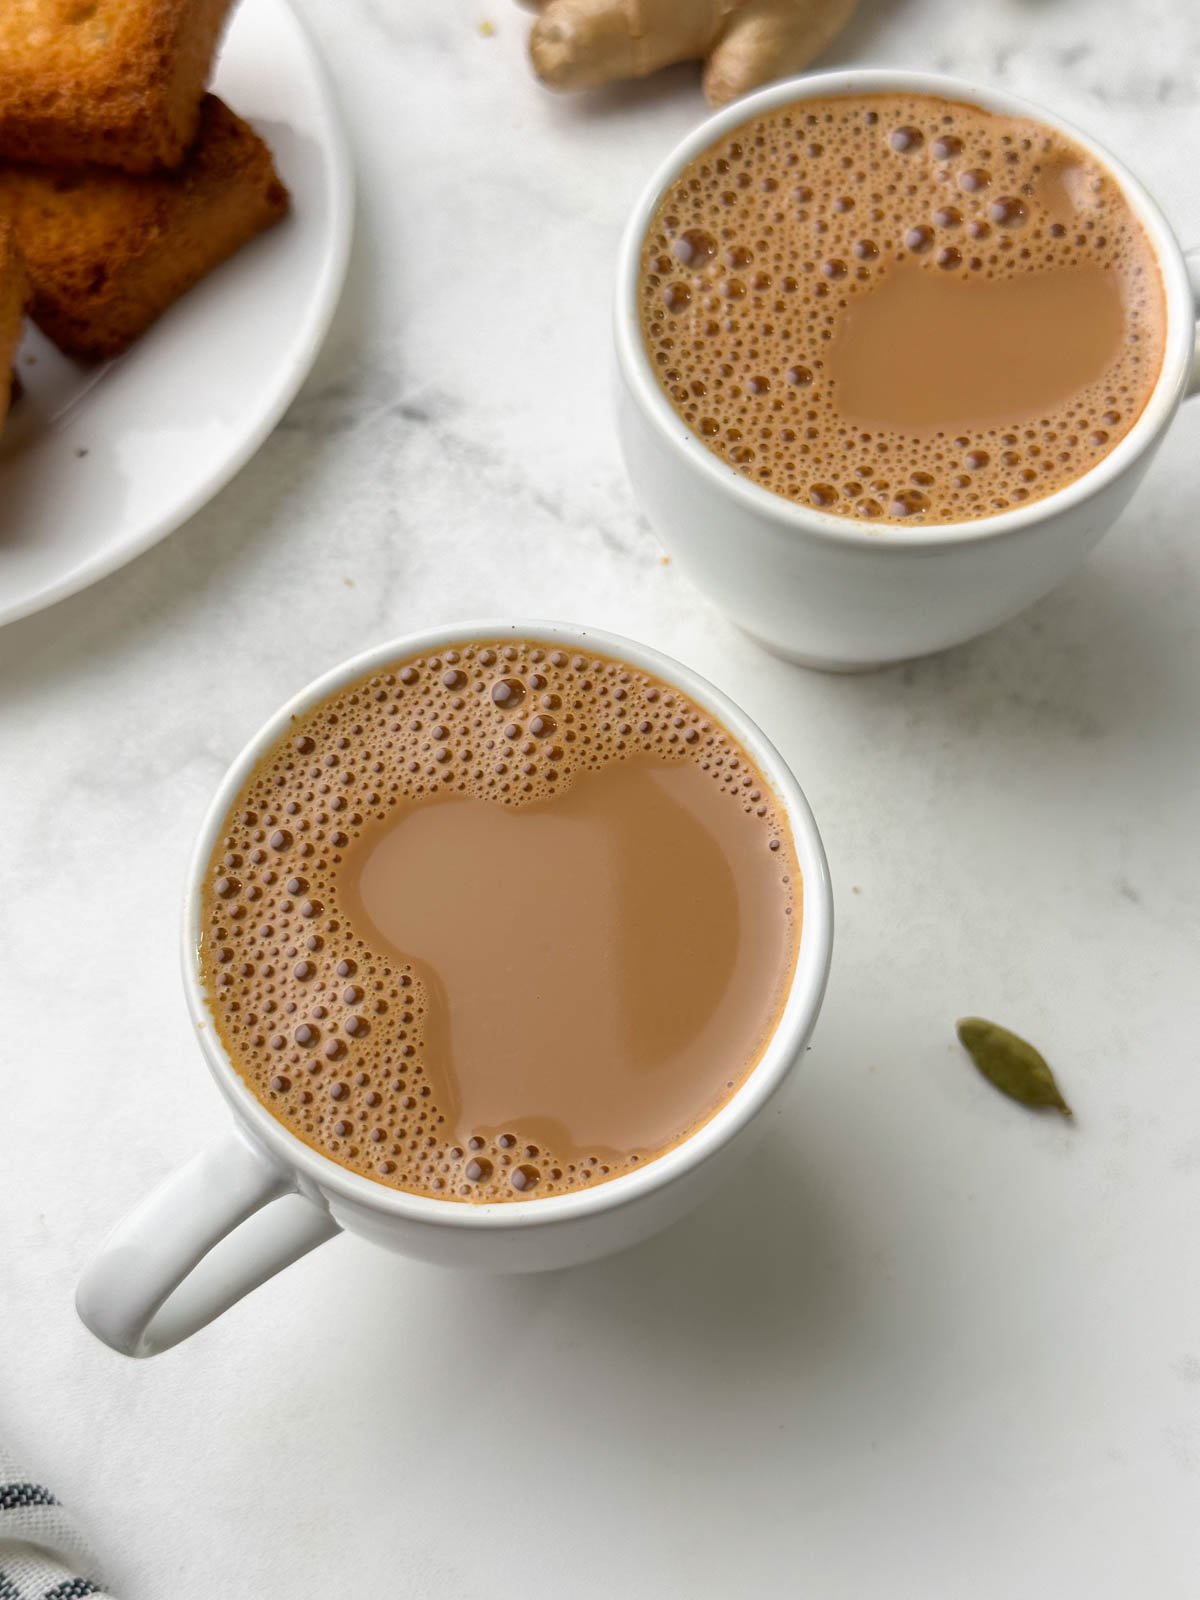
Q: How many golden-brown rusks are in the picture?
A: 3